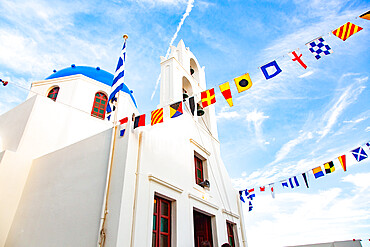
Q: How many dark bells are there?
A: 3